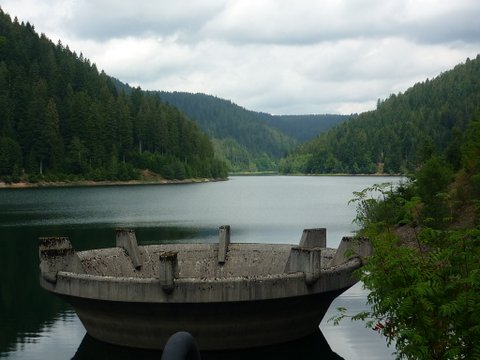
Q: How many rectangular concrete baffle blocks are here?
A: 8